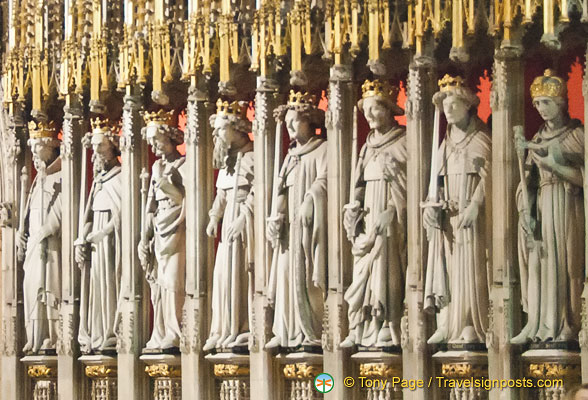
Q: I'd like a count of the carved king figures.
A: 8